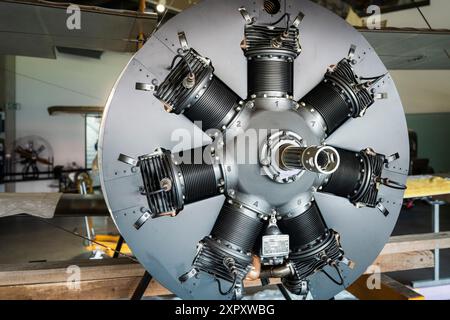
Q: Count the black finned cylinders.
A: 7